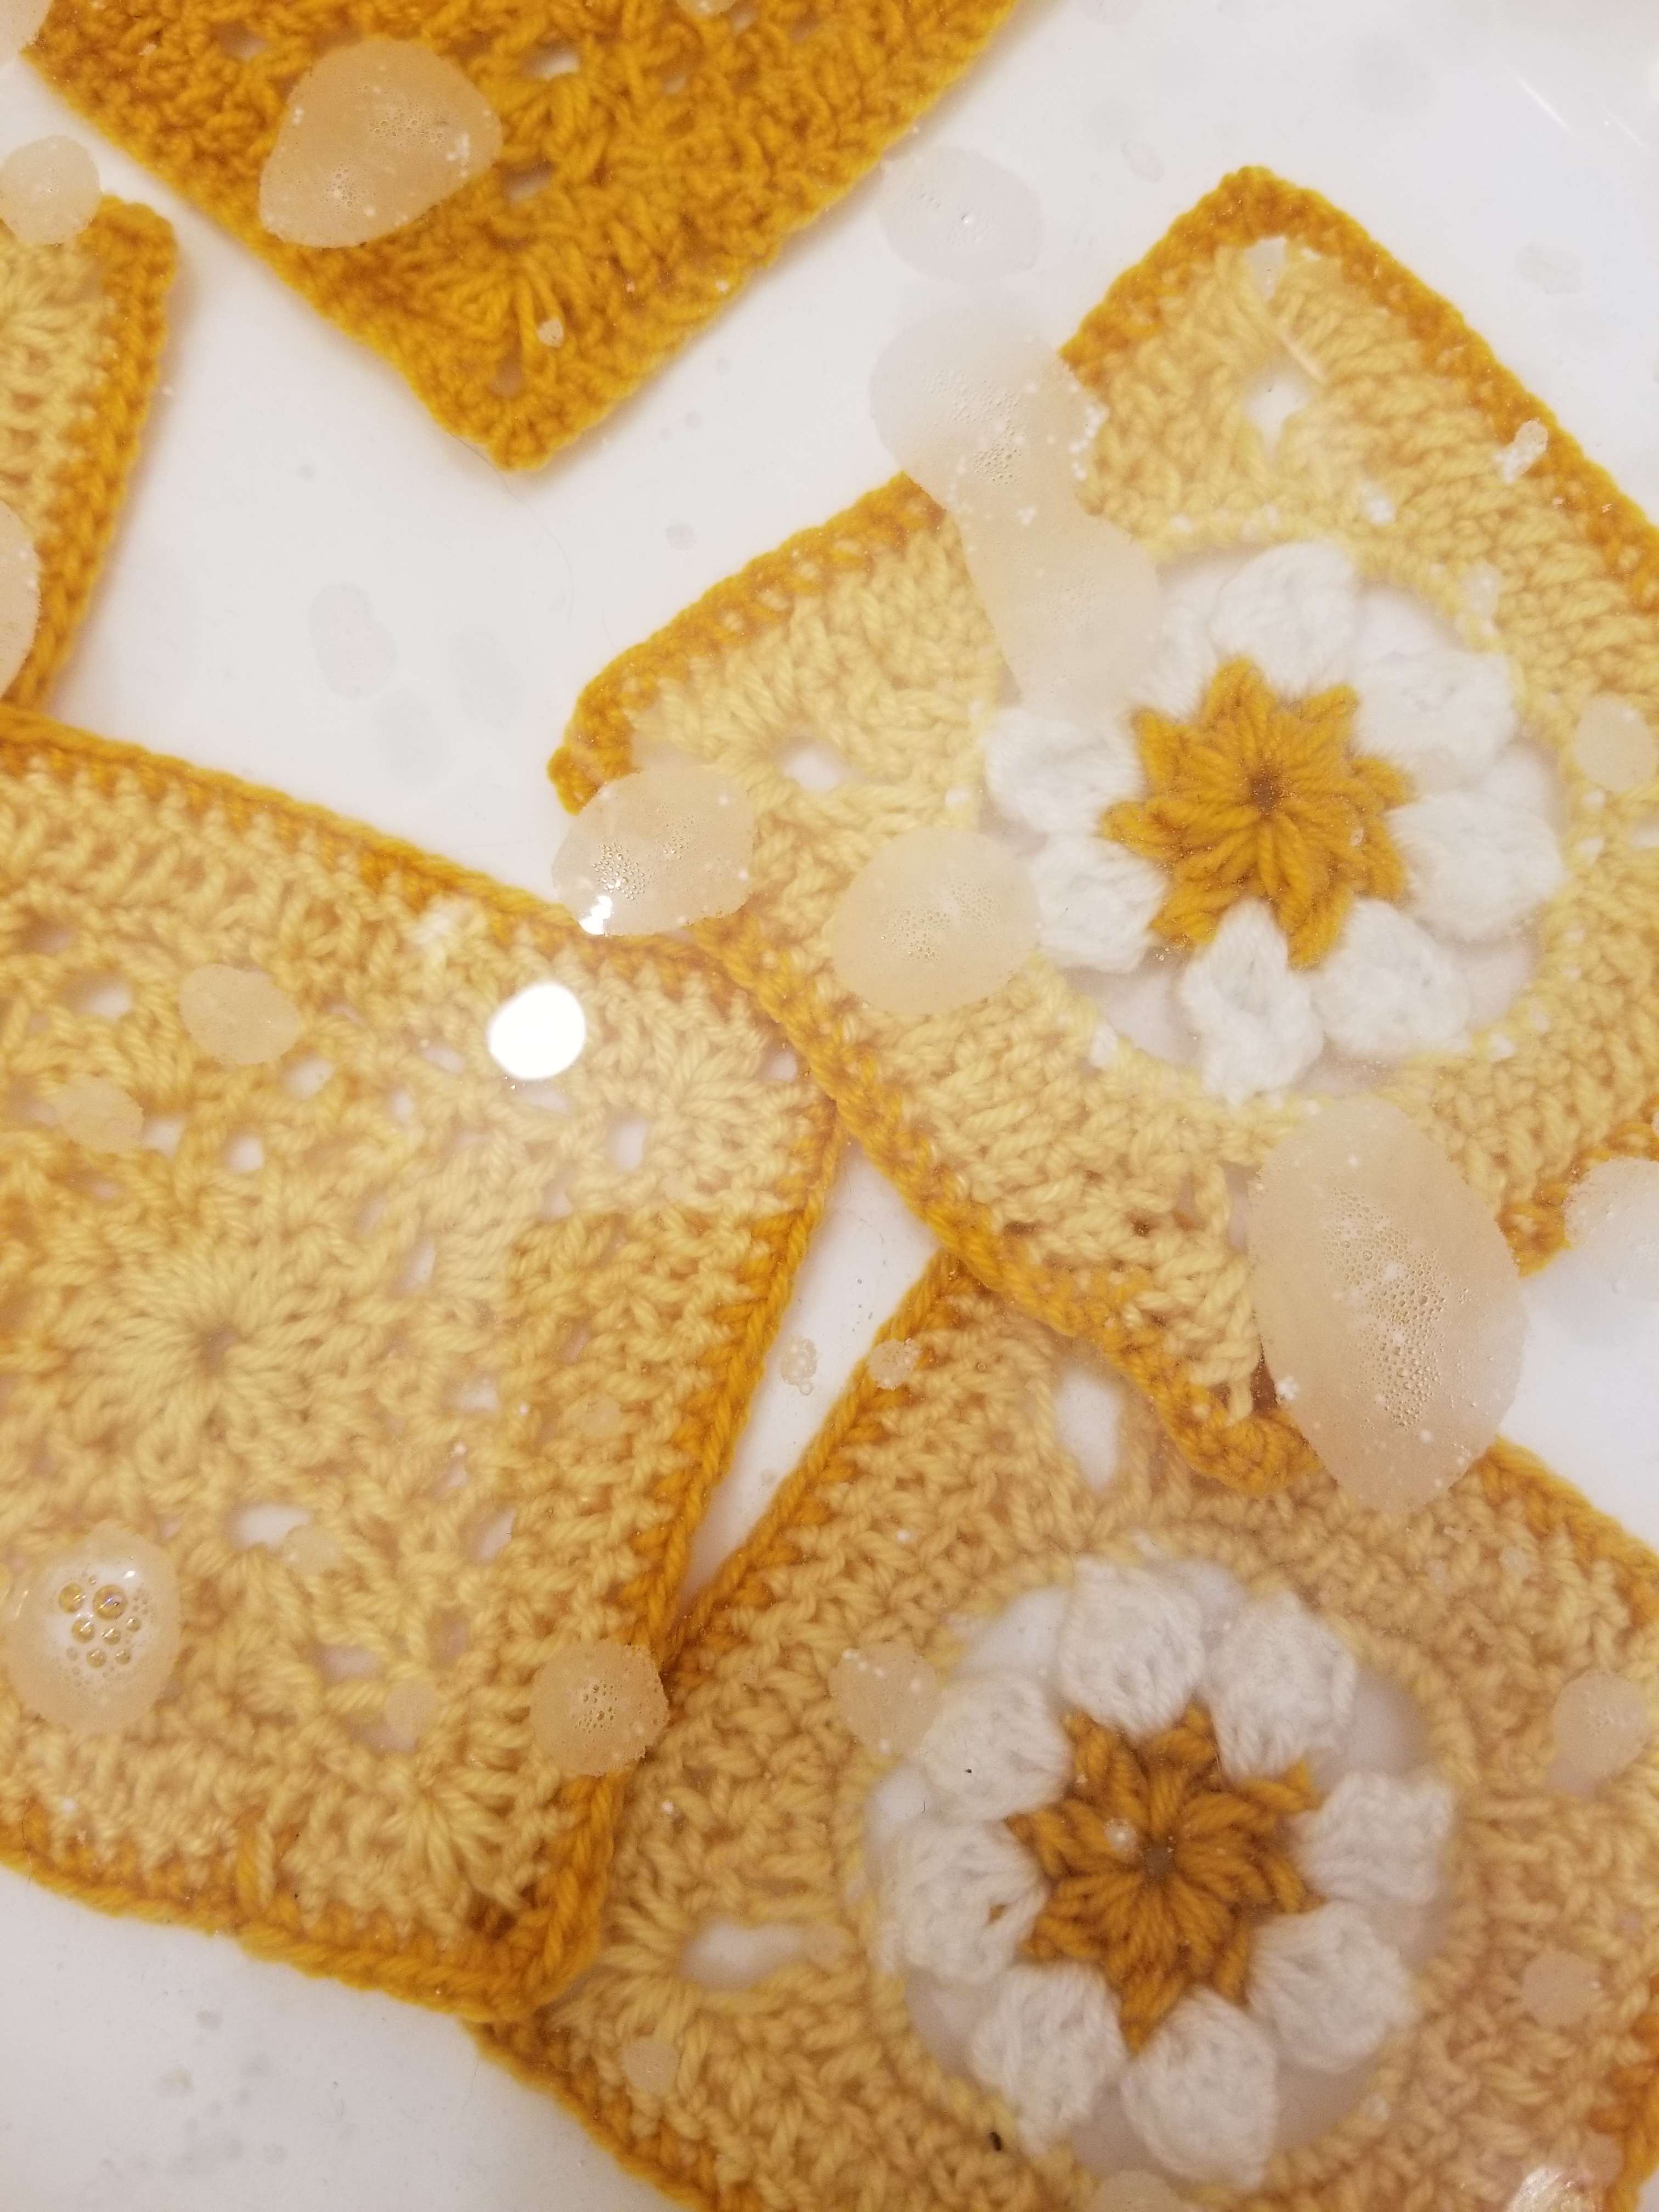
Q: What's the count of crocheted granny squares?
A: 5